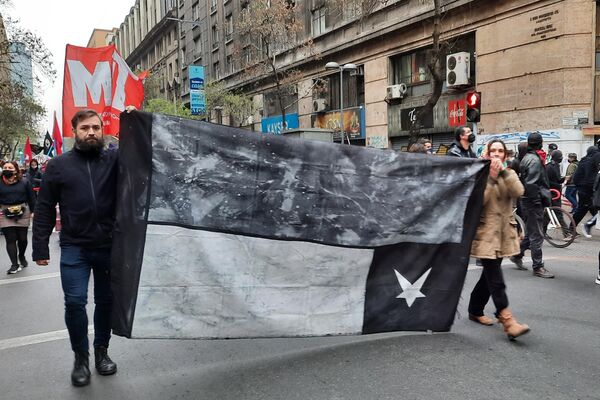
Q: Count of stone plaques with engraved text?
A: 1